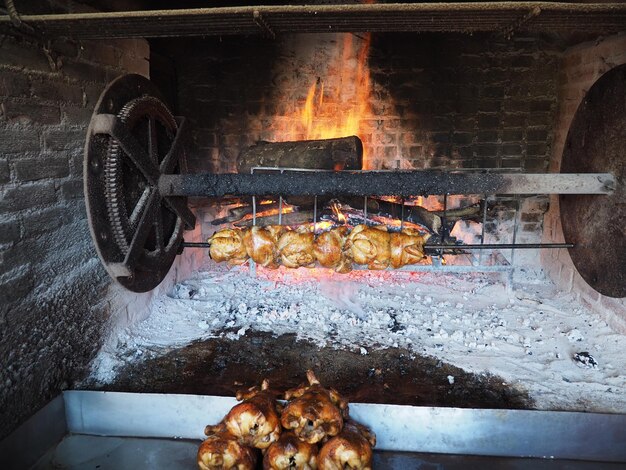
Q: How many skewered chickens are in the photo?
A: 6